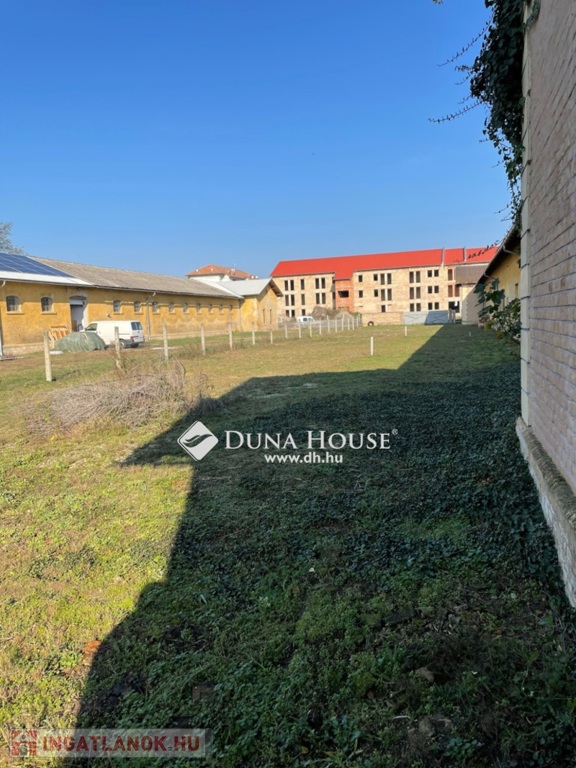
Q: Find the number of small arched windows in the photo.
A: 11